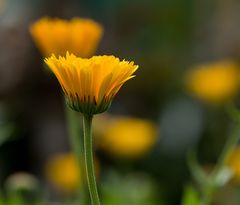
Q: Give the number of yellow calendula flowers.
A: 6